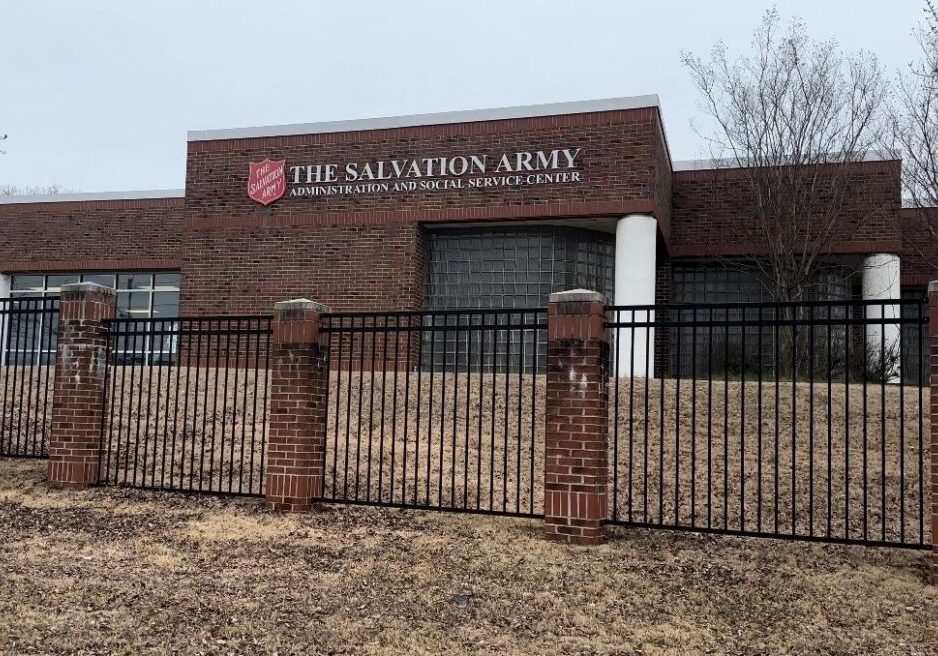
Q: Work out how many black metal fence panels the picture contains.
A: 4